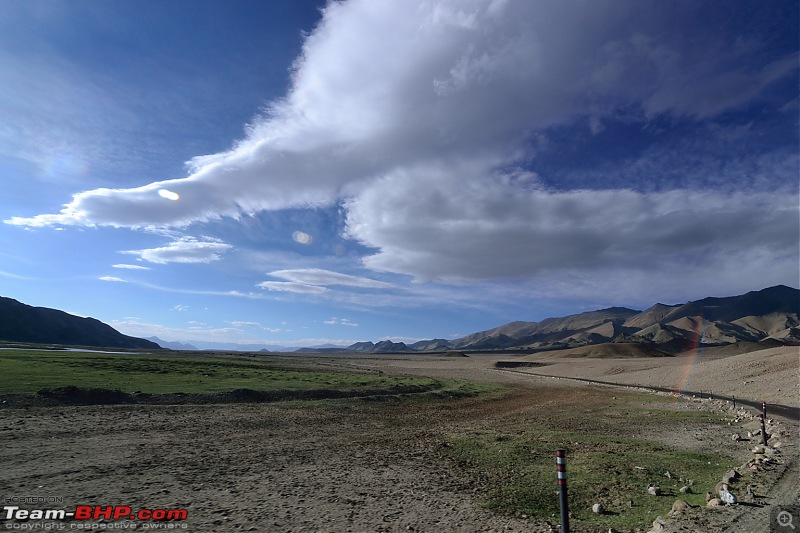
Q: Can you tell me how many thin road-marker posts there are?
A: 6